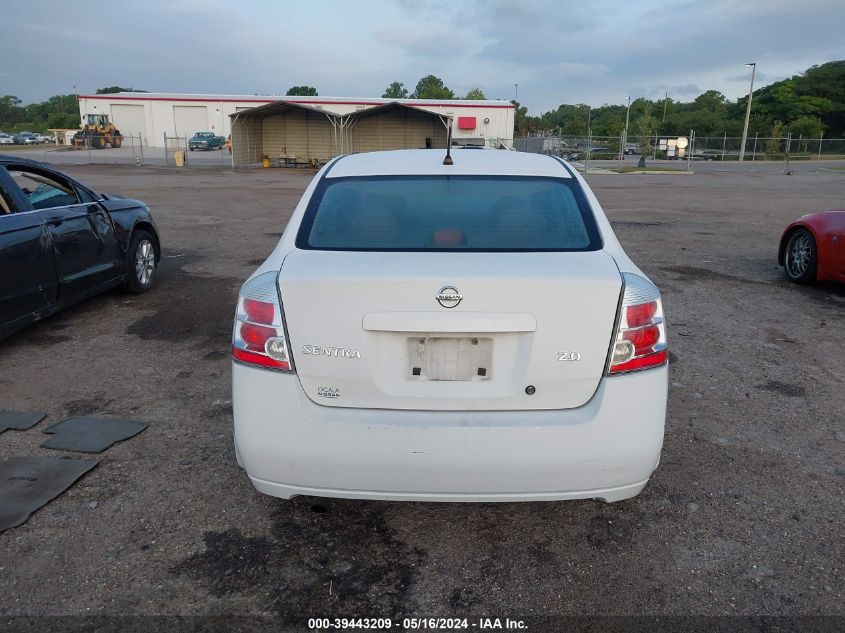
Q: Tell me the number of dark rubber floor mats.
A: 3